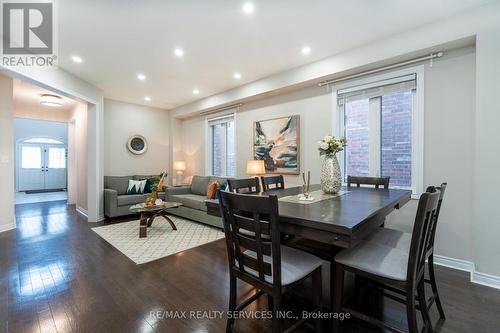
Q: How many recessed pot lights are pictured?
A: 8